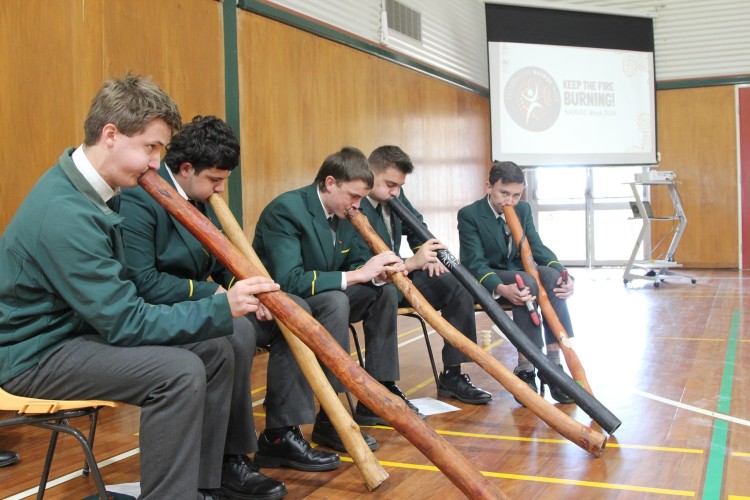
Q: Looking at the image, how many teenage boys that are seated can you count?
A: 5